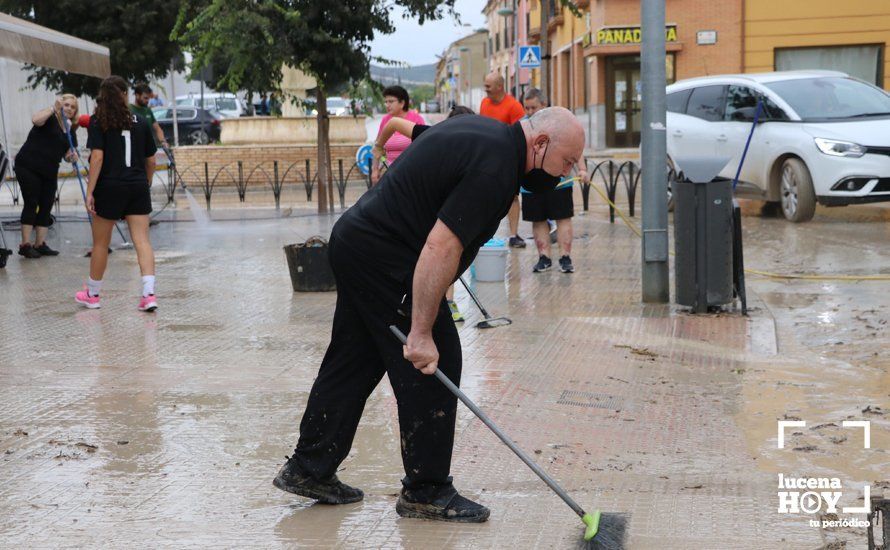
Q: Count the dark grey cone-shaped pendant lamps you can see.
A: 0